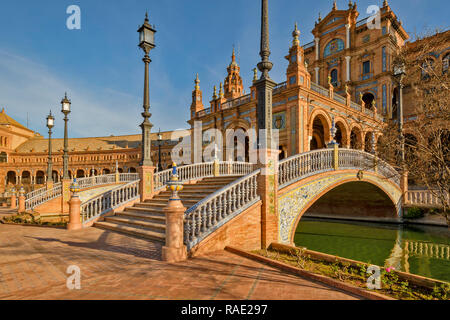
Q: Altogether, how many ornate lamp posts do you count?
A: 6